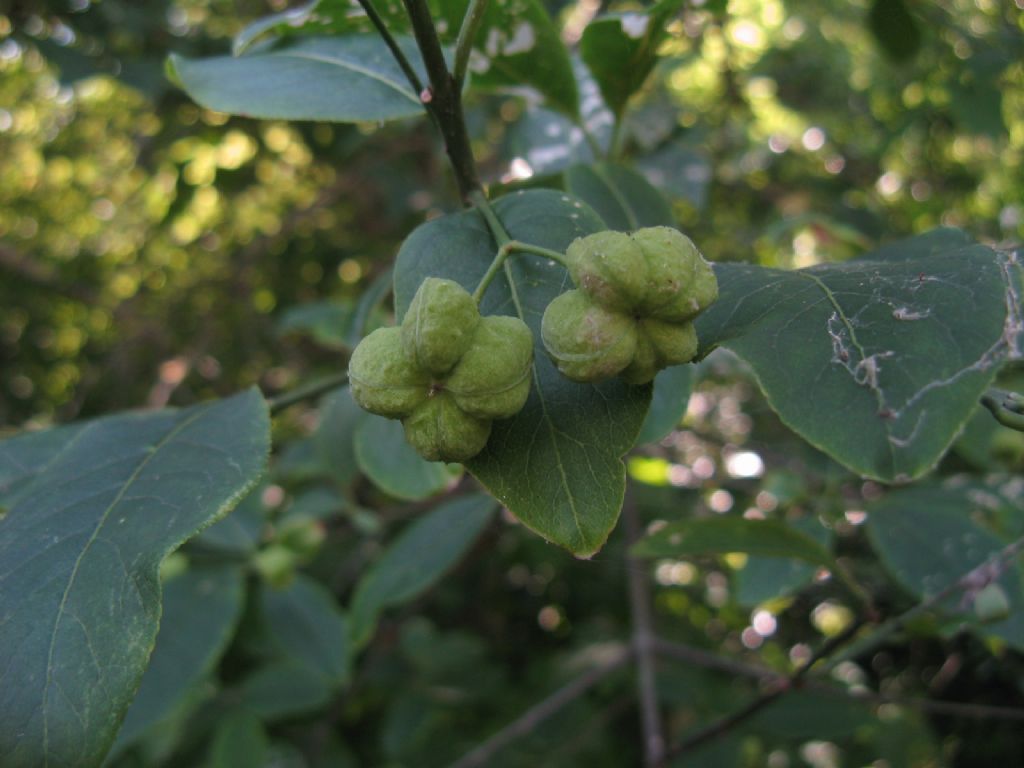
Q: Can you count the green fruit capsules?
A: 2